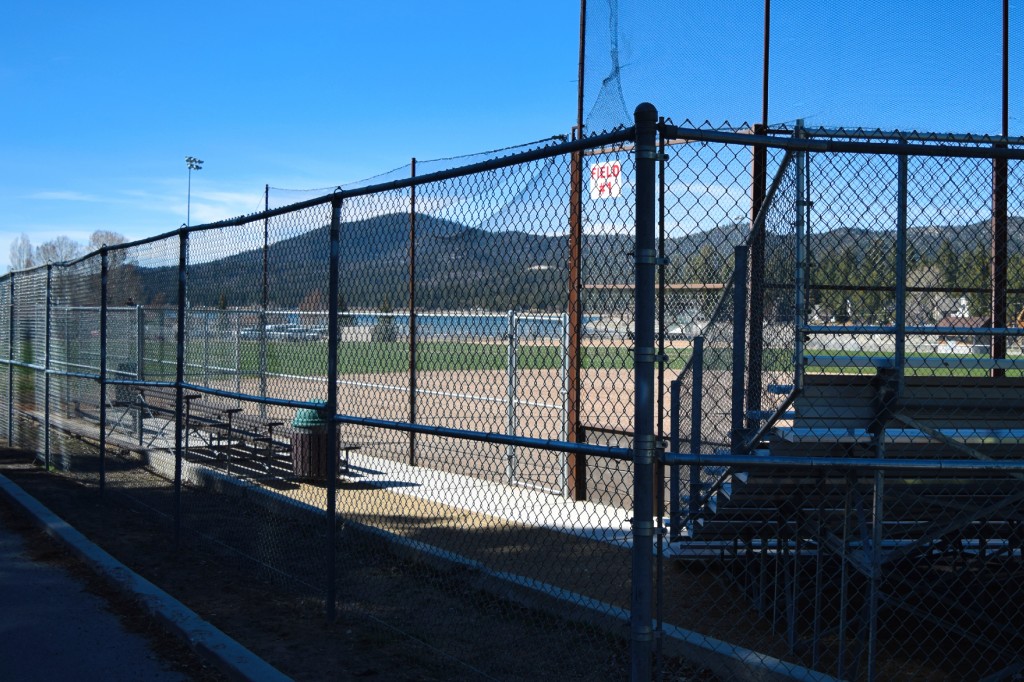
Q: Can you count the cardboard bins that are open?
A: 0